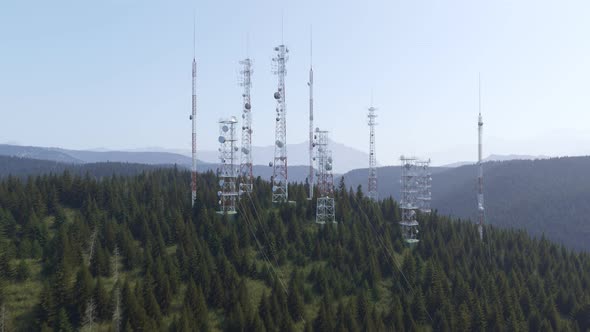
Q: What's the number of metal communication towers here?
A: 10